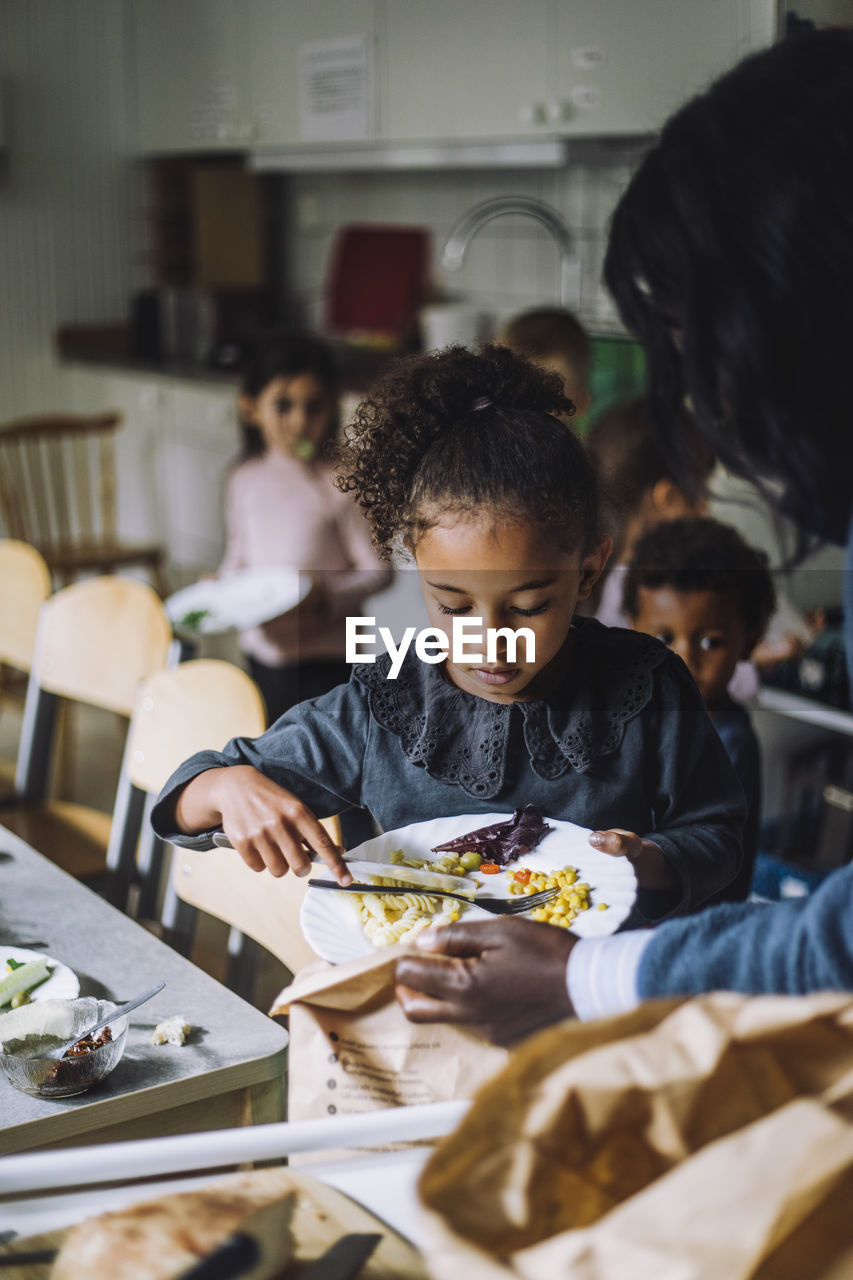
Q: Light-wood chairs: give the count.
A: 4